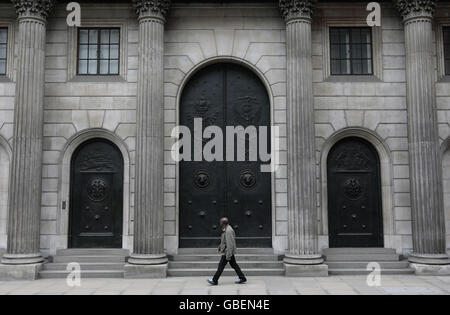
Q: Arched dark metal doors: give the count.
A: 3